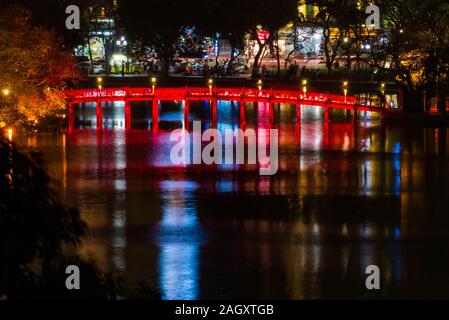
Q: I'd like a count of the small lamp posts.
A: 7